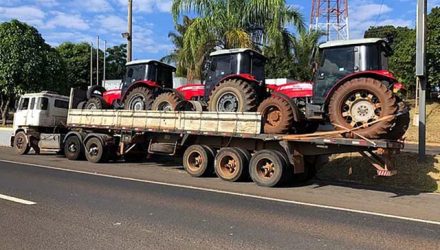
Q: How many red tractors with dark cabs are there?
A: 3